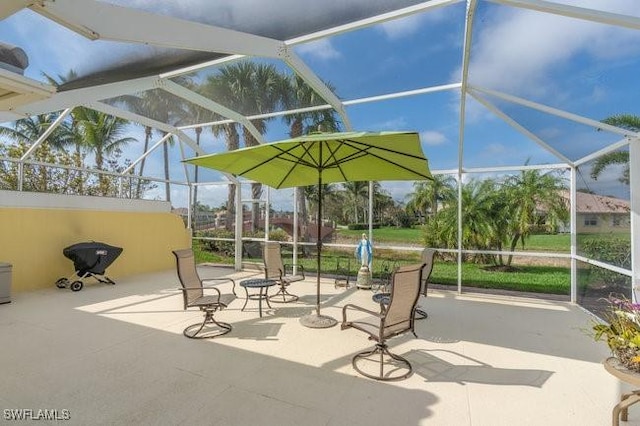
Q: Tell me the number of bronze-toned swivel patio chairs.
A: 4